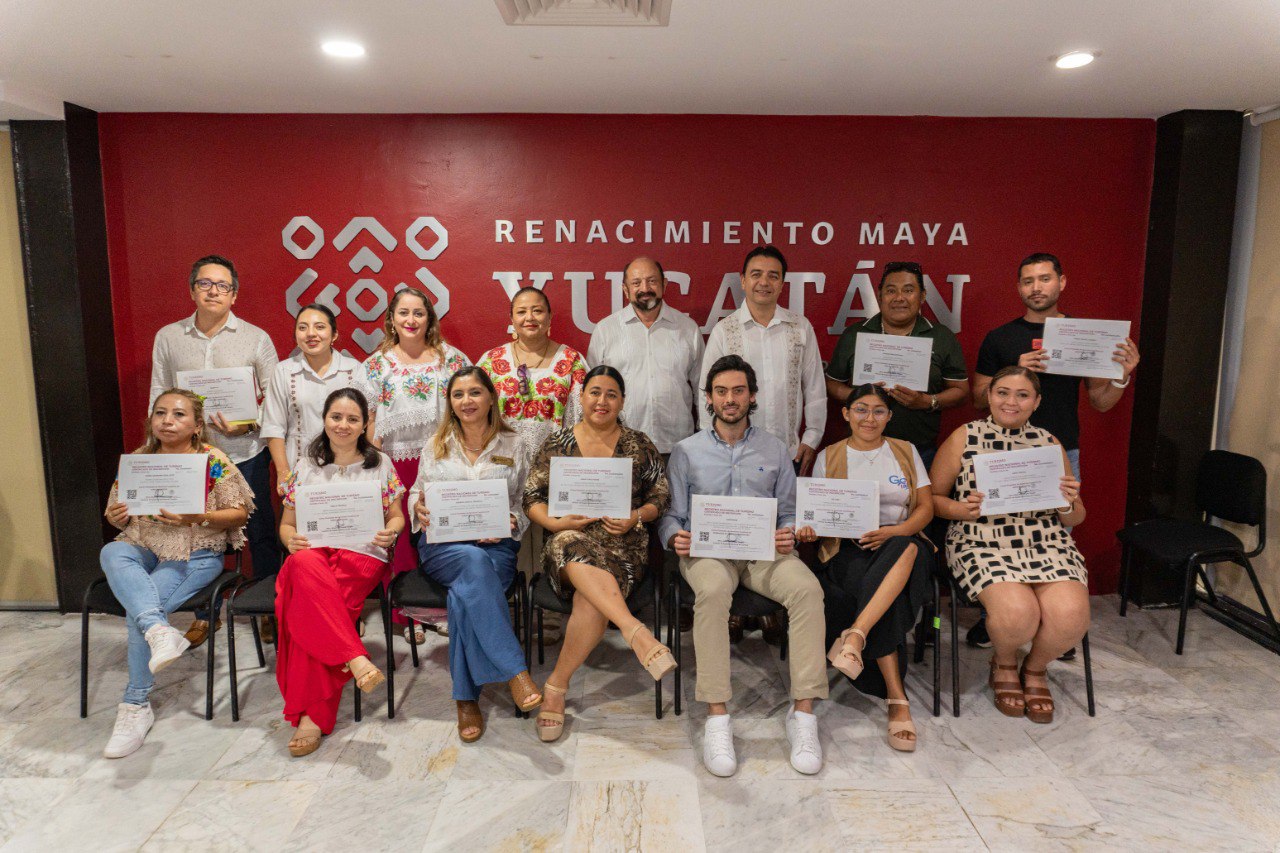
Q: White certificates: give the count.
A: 10